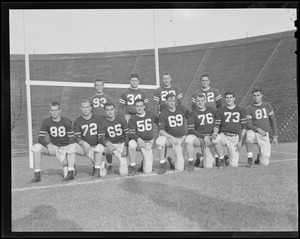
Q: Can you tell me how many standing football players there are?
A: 4